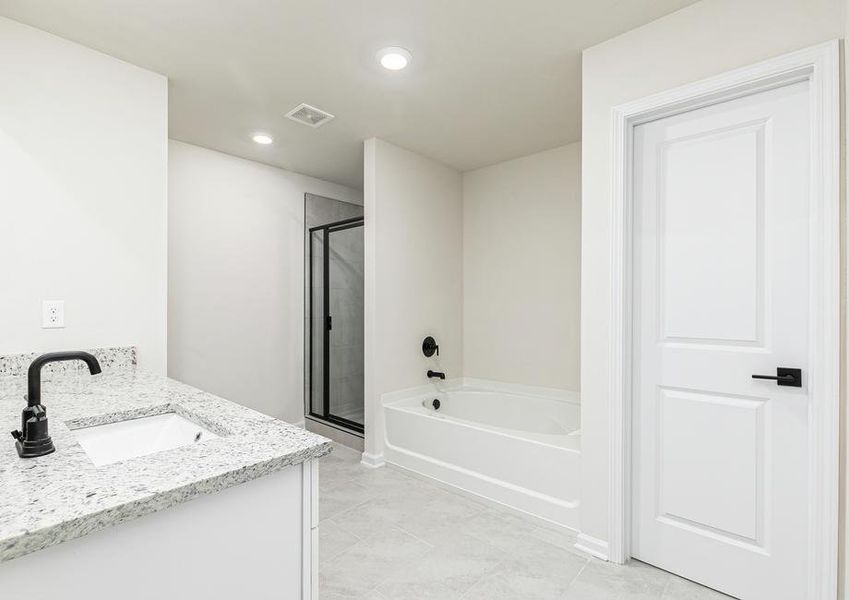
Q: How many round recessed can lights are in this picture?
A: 2